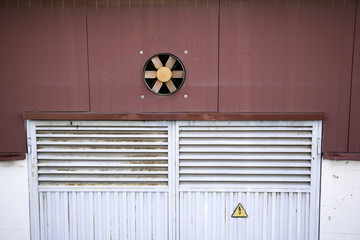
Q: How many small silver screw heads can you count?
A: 4